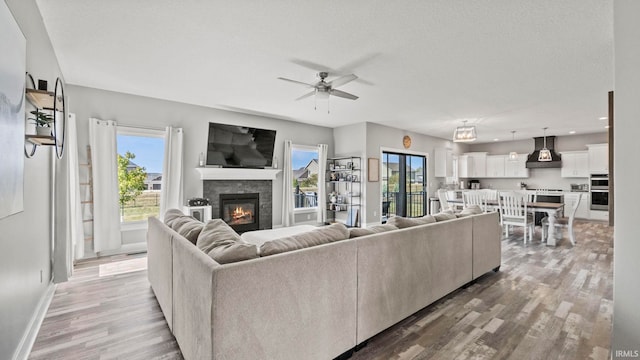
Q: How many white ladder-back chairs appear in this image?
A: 6